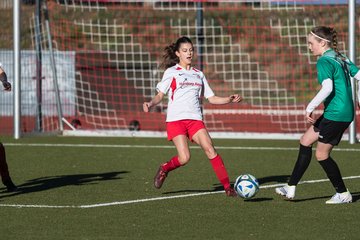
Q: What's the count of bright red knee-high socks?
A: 2